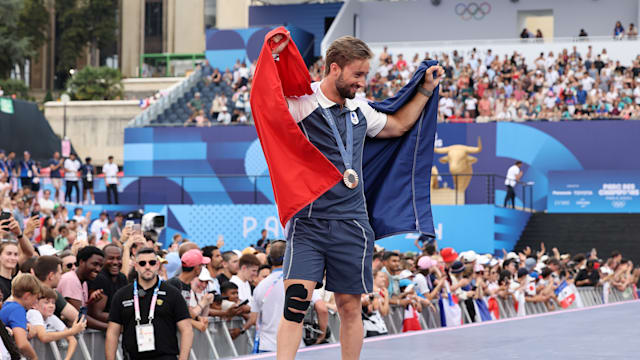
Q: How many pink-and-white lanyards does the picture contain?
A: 1